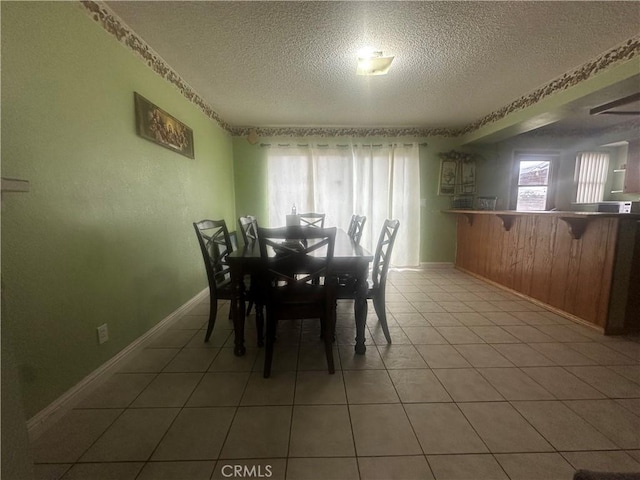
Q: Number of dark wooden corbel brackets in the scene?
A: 3